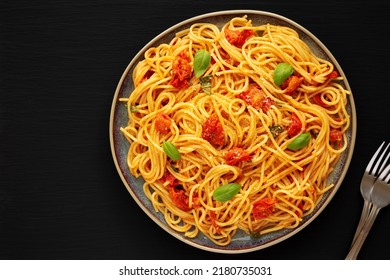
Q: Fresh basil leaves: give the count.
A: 5